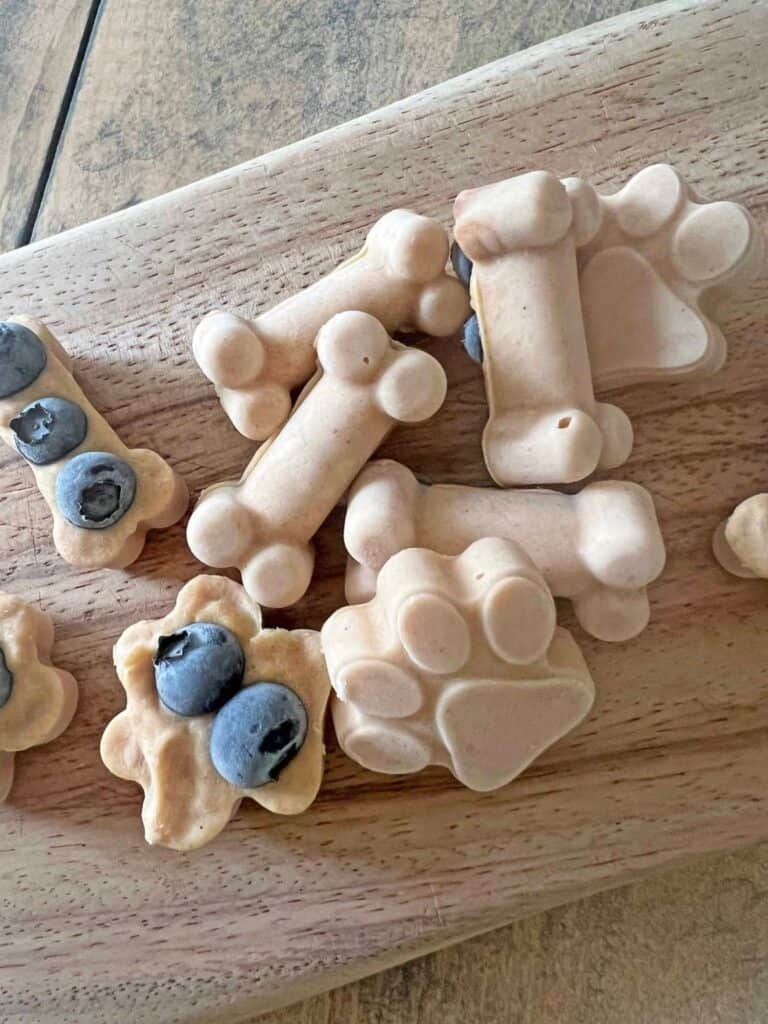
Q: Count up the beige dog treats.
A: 10